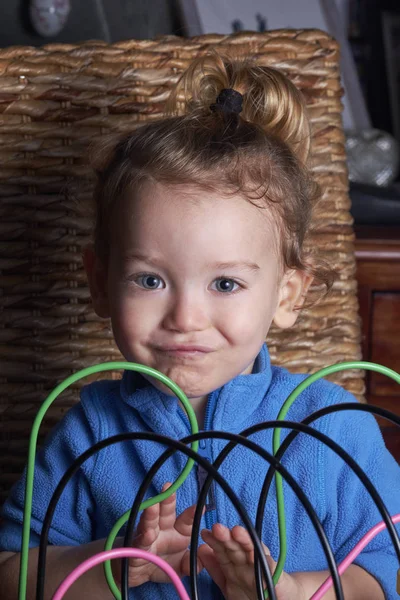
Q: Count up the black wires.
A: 4